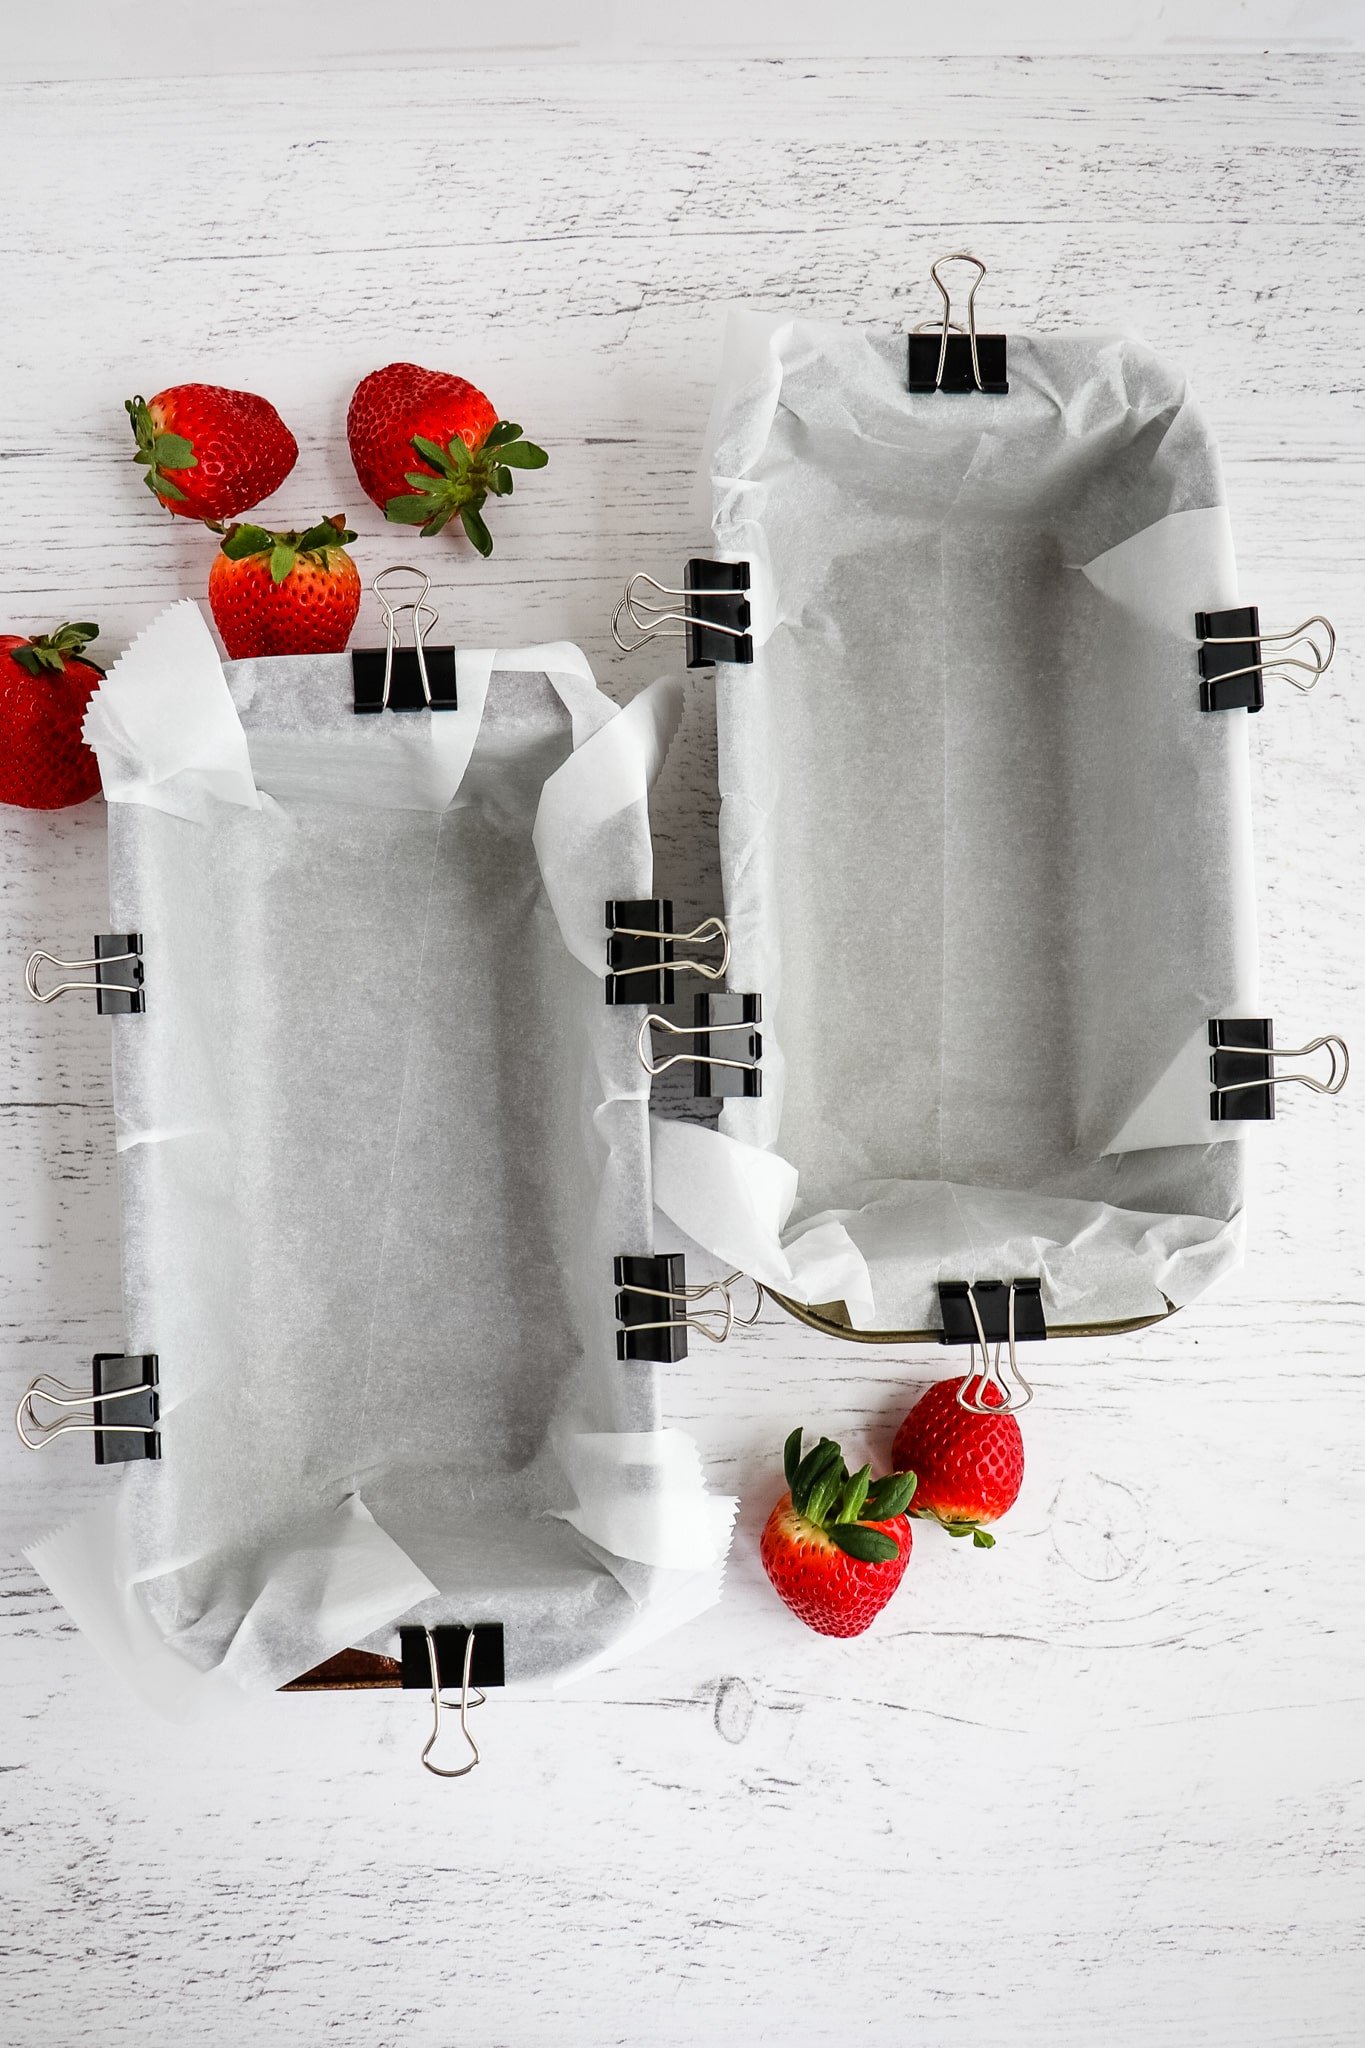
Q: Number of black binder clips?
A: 12